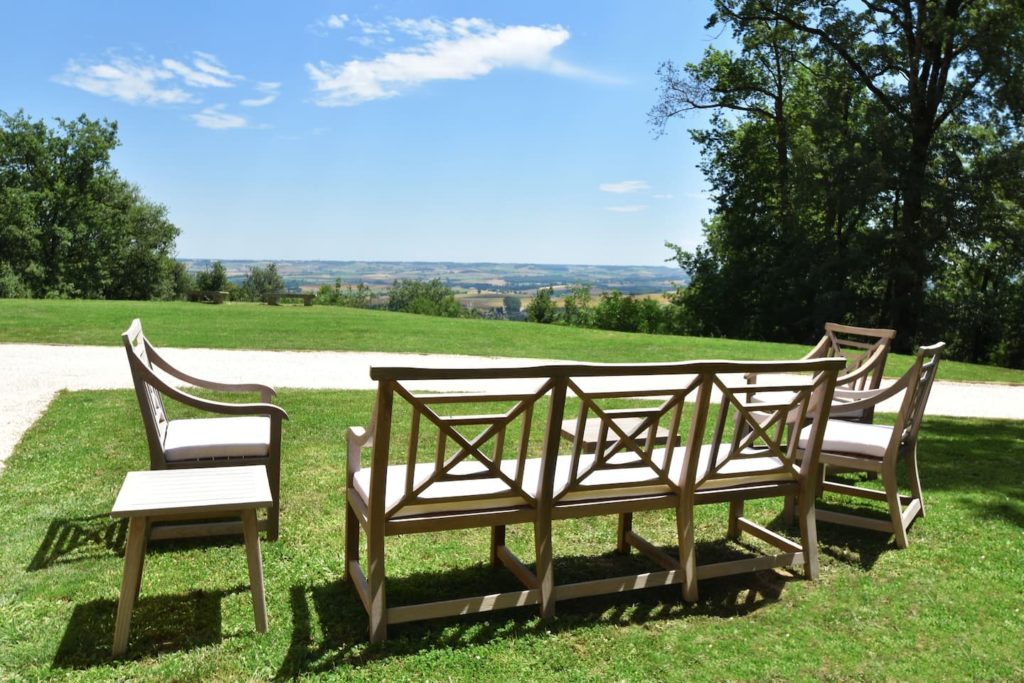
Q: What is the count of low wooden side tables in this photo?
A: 2